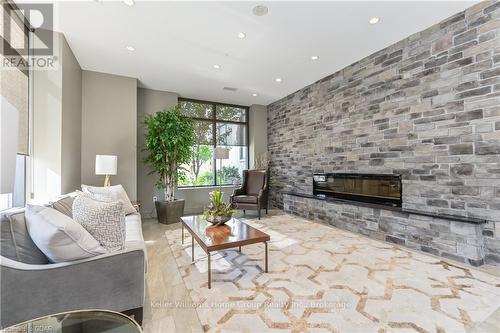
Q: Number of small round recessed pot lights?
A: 8